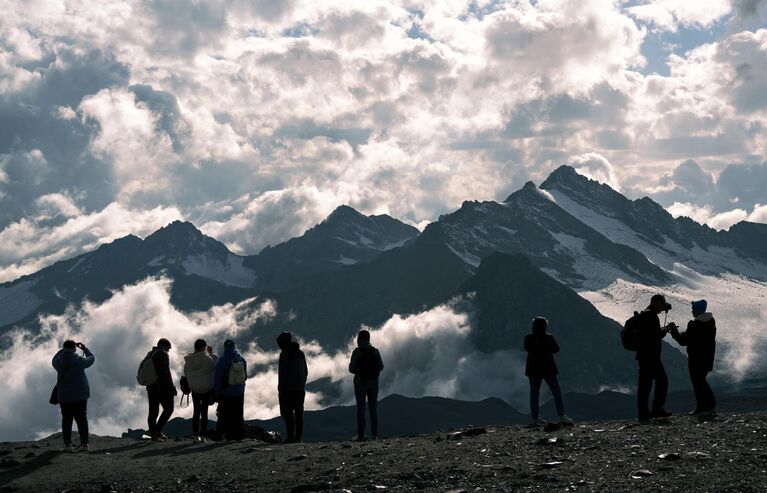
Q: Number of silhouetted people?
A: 9